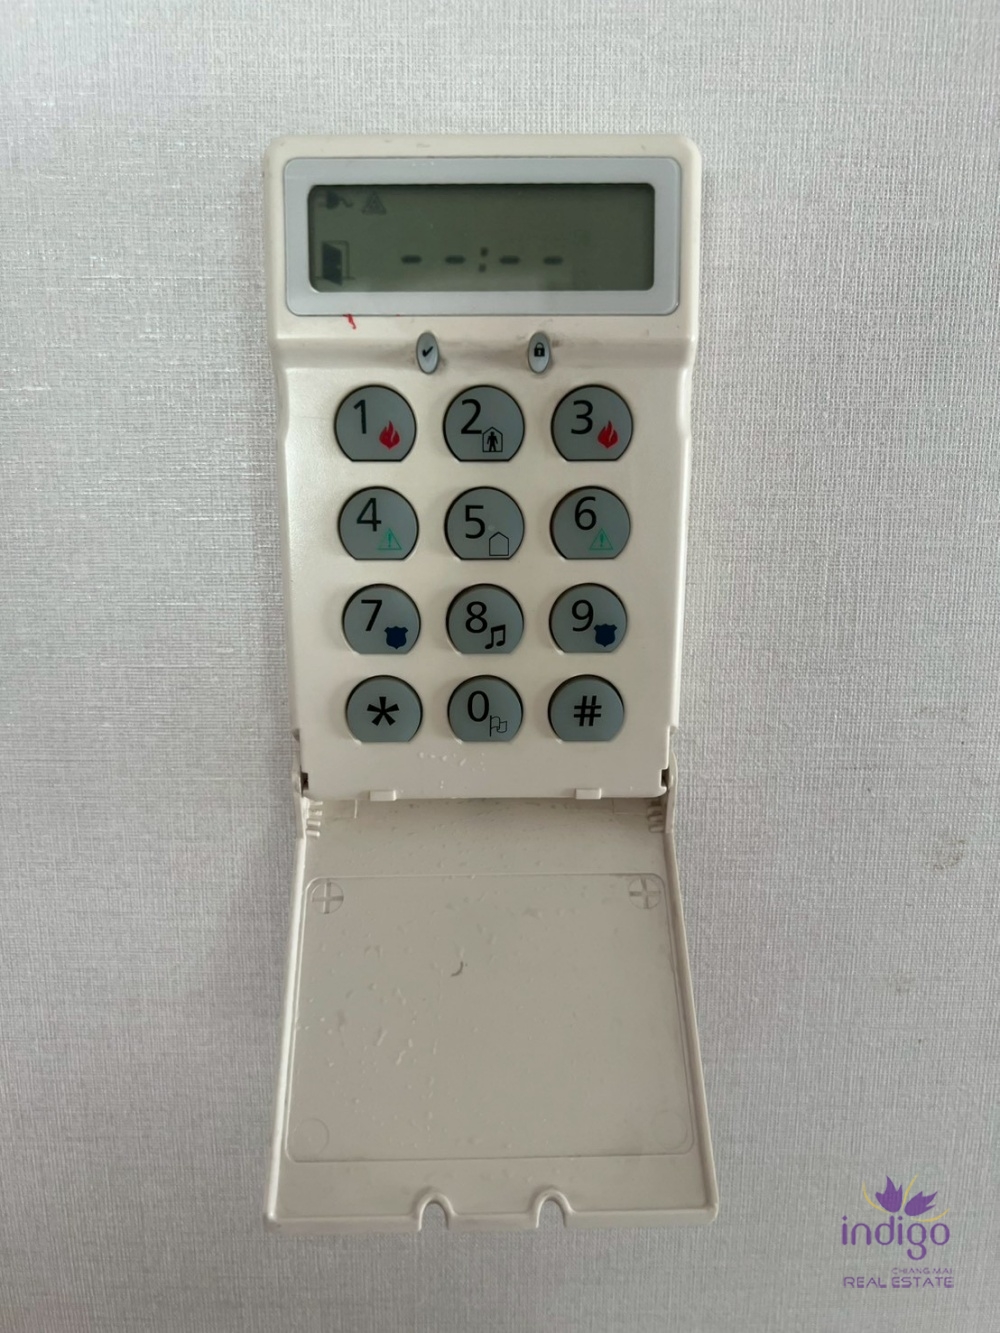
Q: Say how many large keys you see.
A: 12